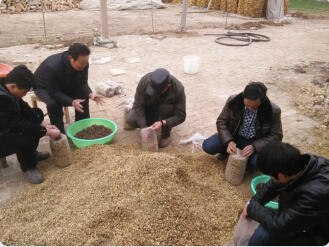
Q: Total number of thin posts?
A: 3